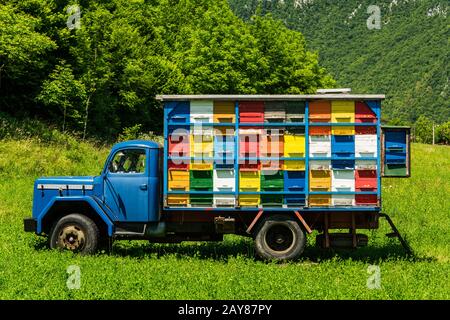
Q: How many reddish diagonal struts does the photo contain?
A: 2